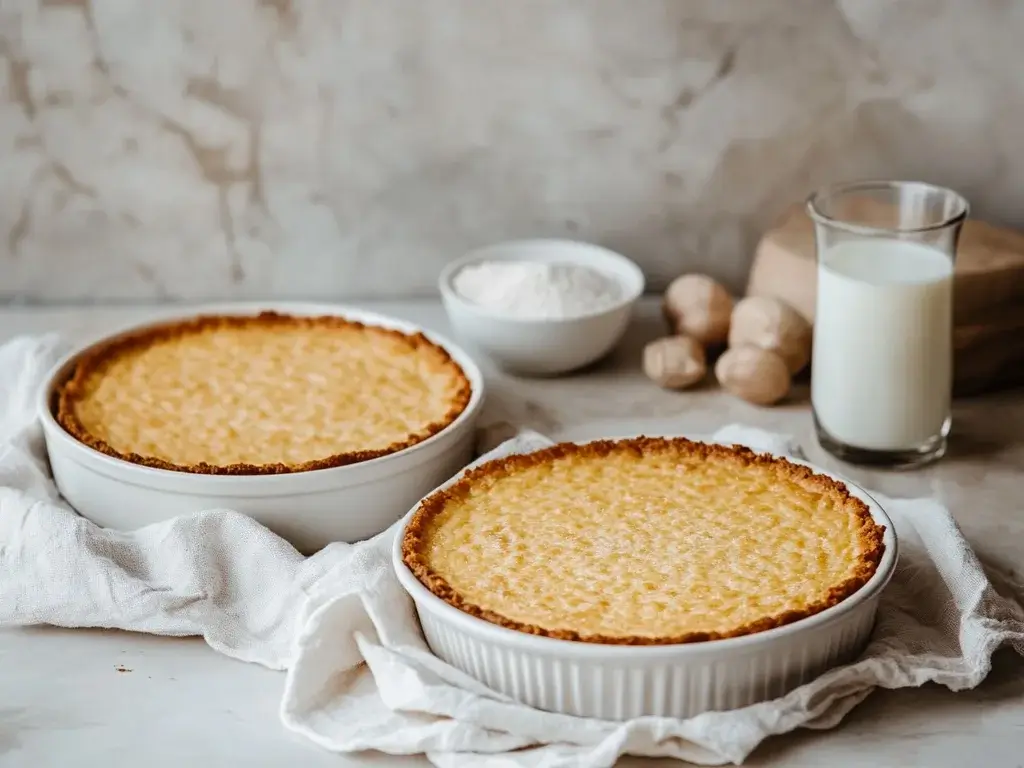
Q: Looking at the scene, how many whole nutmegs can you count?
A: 4